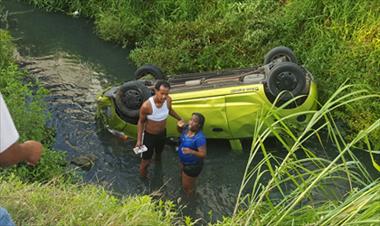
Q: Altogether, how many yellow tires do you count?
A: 0